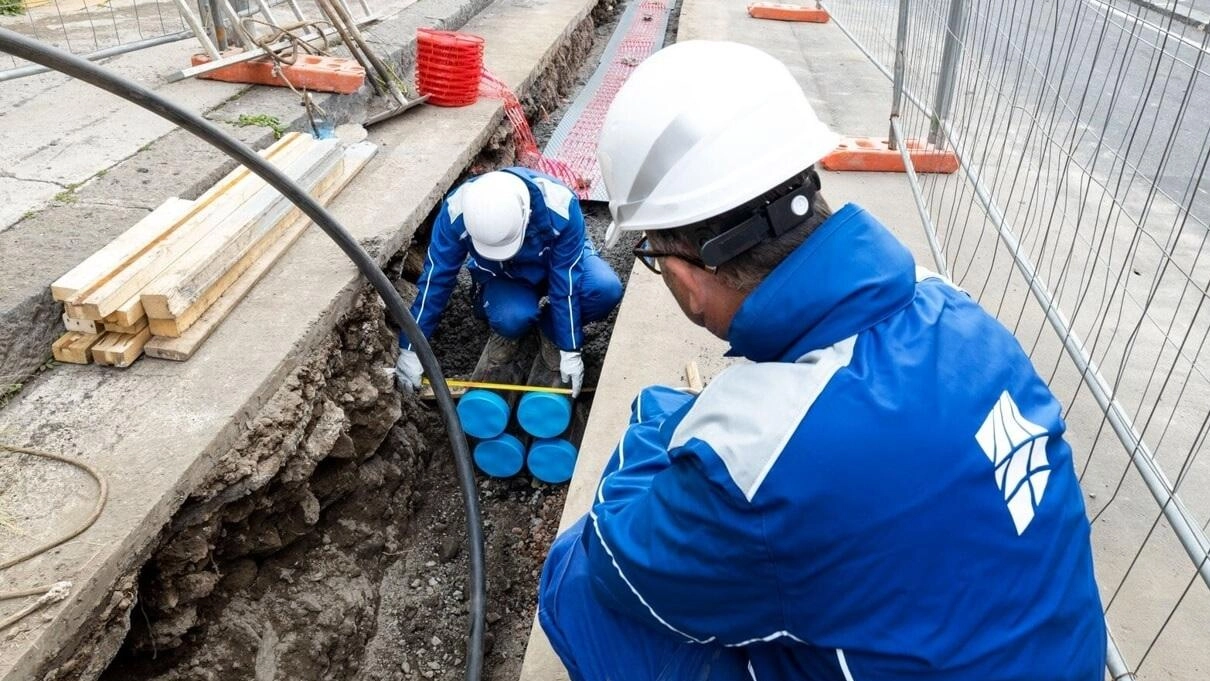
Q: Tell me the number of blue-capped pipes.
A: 4